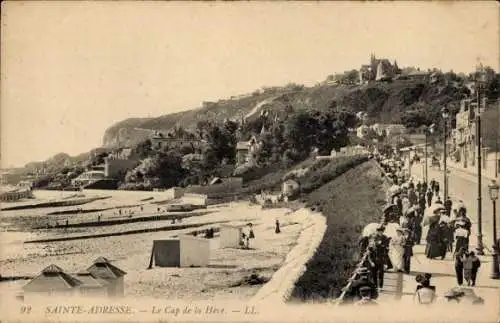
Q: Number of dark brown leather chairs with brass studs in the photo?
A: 0